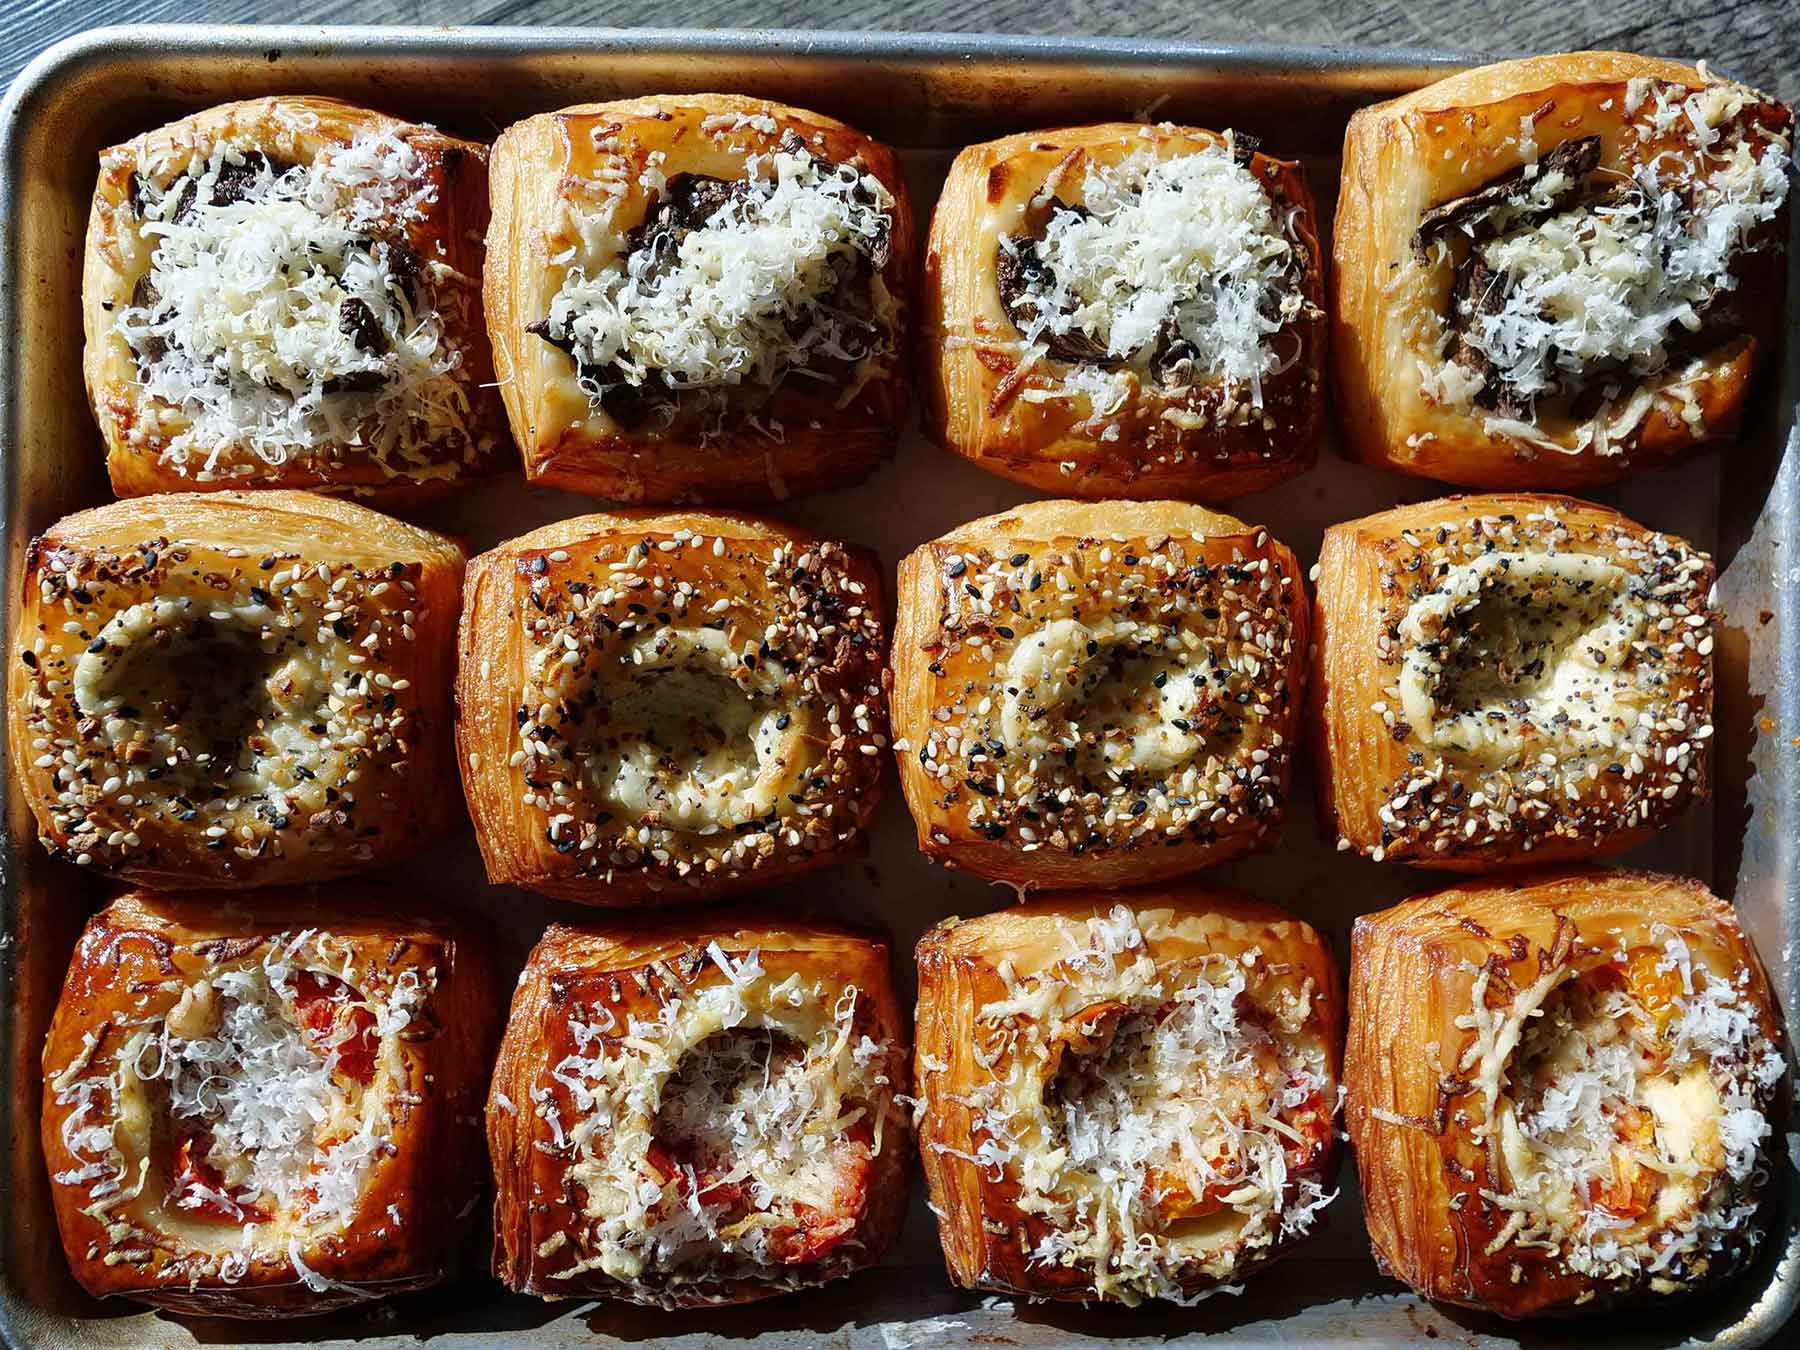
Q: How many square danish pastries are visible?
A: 12